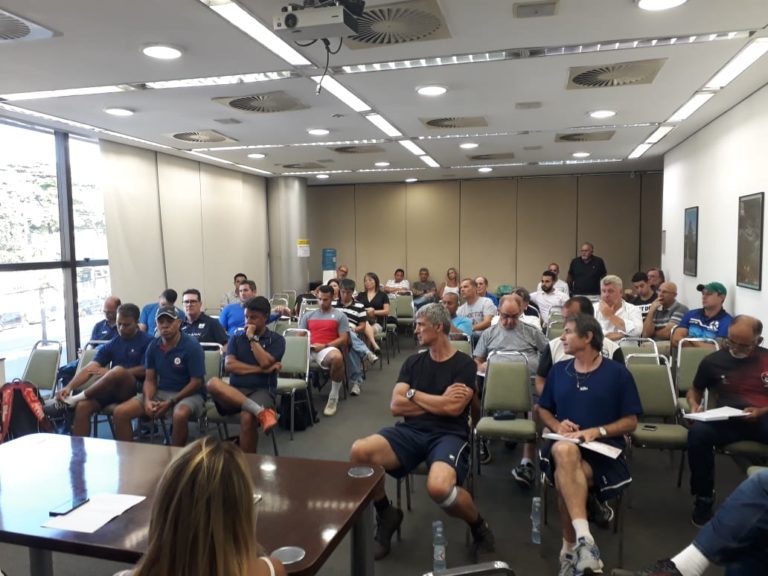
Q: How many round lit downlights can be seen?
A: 13